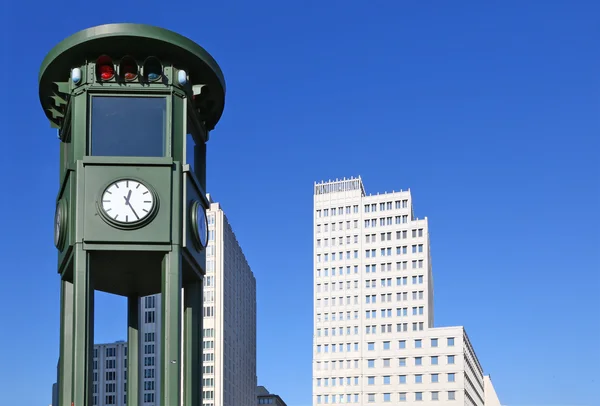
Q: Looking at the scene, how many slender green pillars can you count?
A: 5